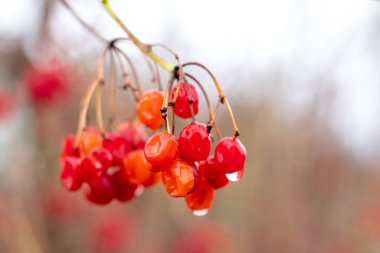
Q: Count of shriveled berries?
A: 2